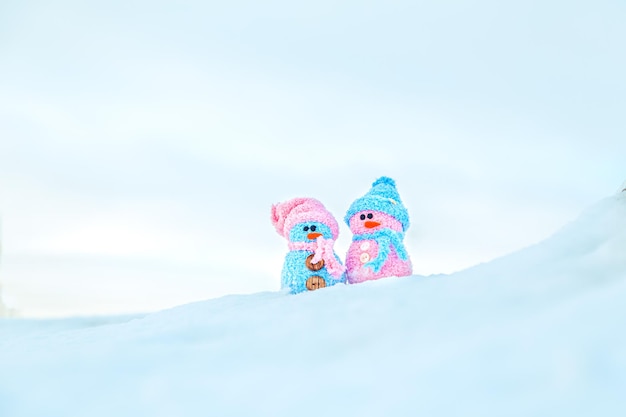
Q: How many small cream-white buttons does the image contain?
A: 2